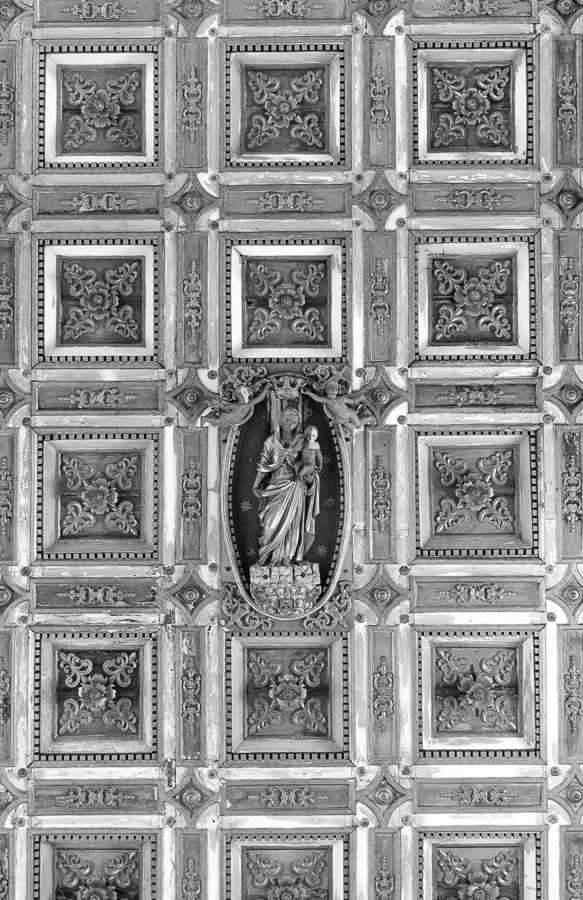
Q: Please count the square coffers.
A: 14